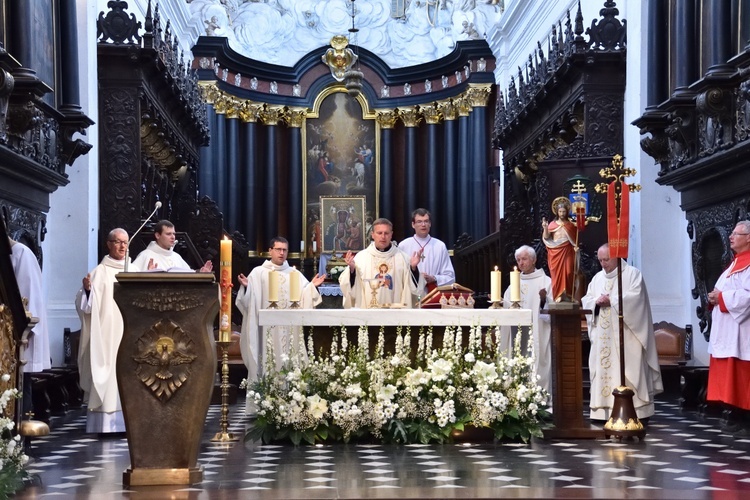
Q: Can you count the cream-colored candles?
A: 4